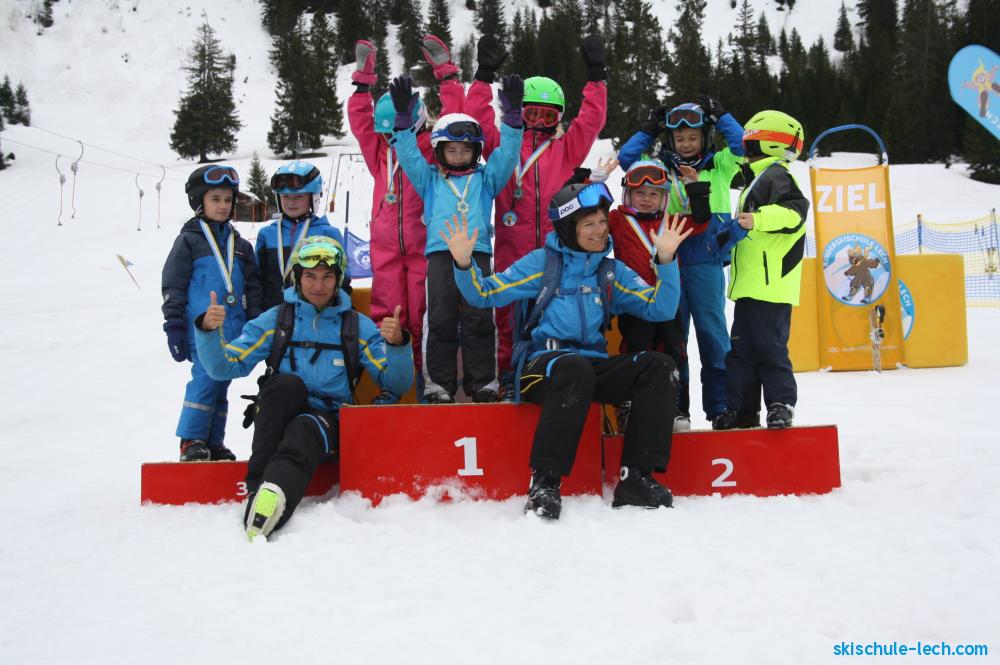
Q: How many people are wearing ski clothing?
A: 10